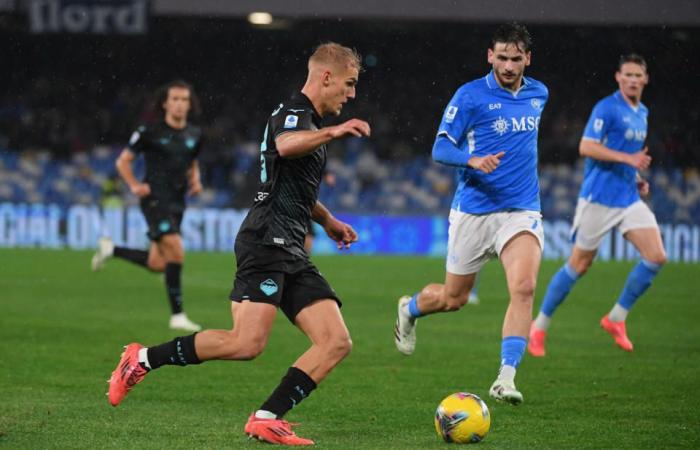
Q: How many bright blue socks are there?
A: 4